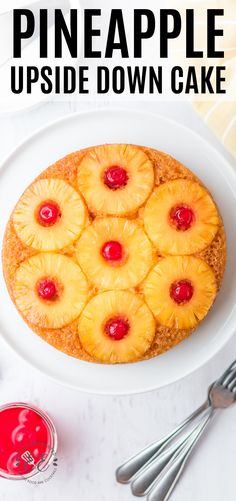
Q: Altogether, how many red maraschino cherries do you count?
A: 7